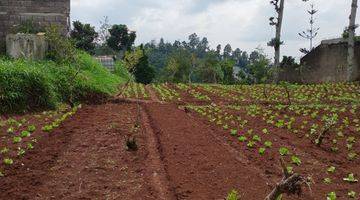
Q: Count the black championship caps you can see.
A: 0